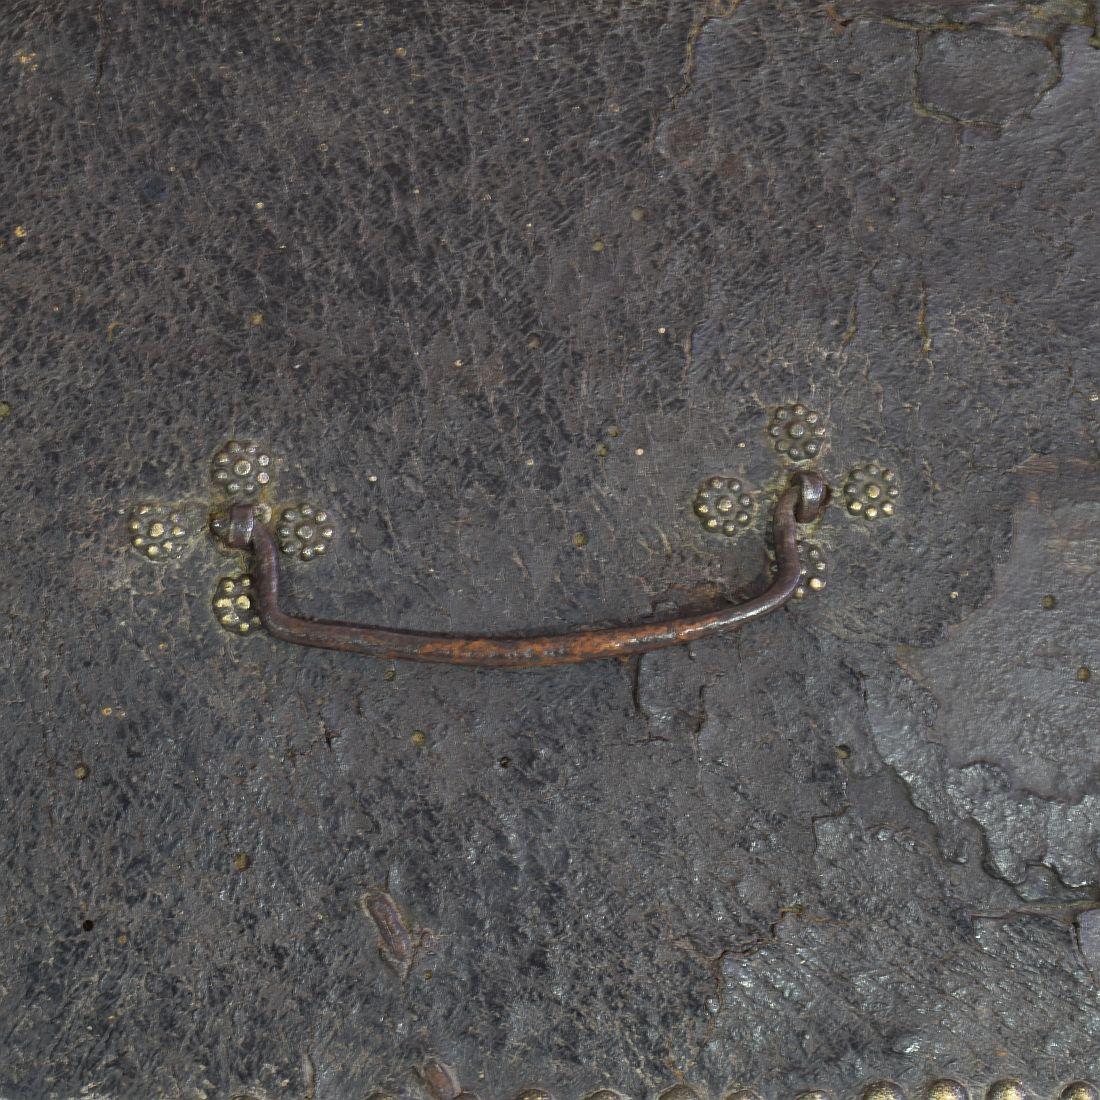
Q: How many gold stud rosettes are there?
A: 8